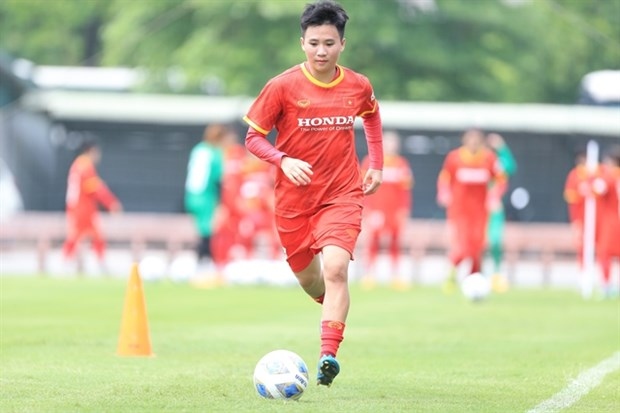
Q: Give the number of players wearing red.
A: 8